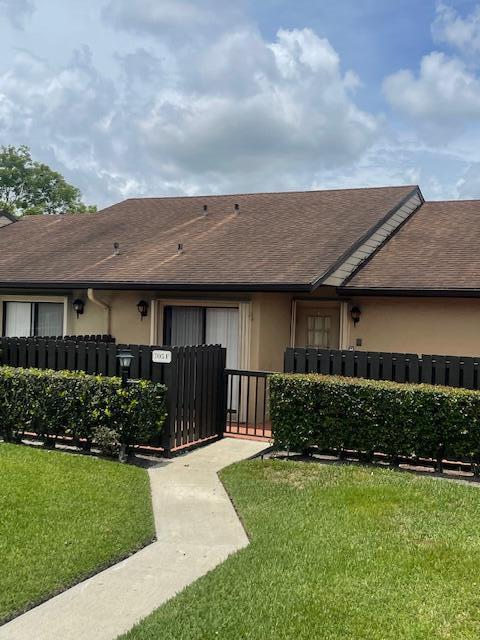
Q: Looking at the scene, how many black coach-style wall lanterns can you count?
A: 3